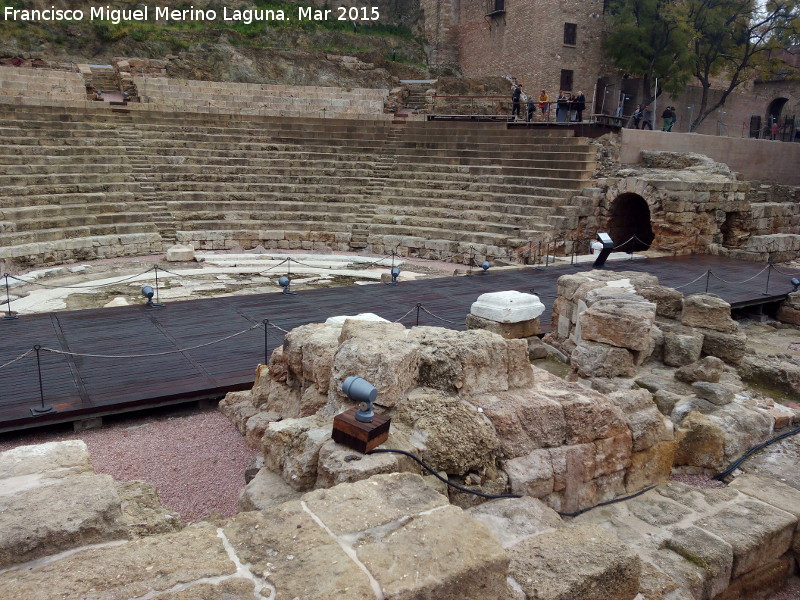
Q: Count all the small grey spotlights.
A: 6